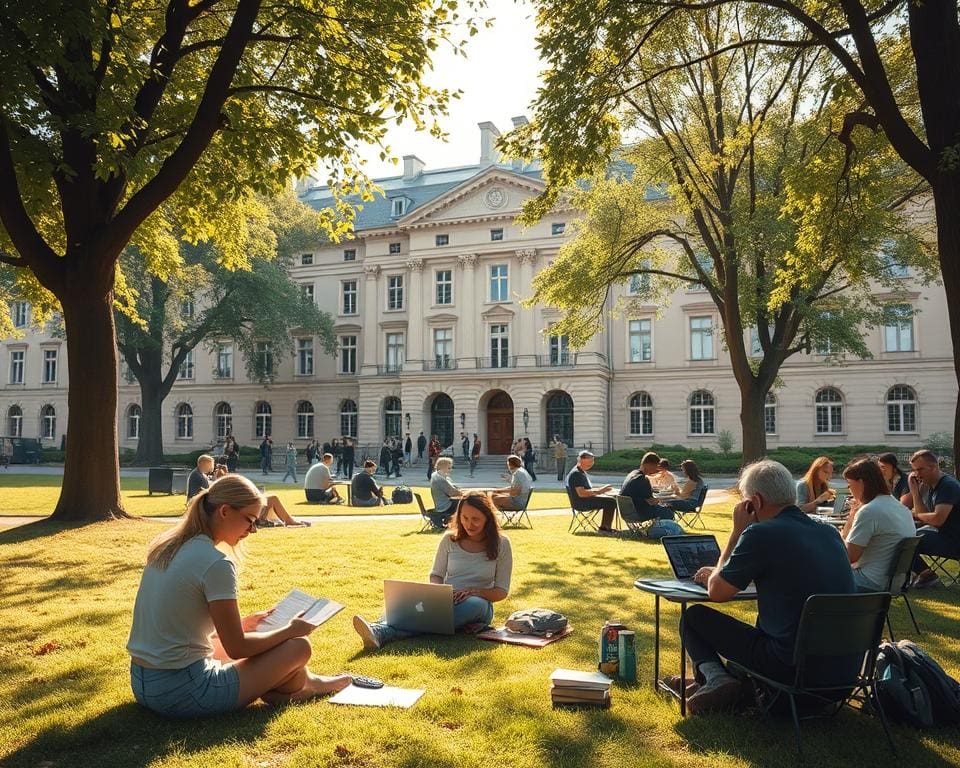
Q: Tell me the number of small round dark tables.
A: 1